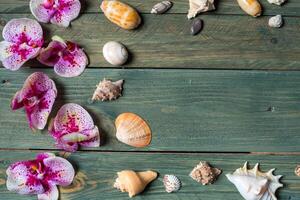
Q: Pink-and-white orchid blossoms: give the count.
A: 6